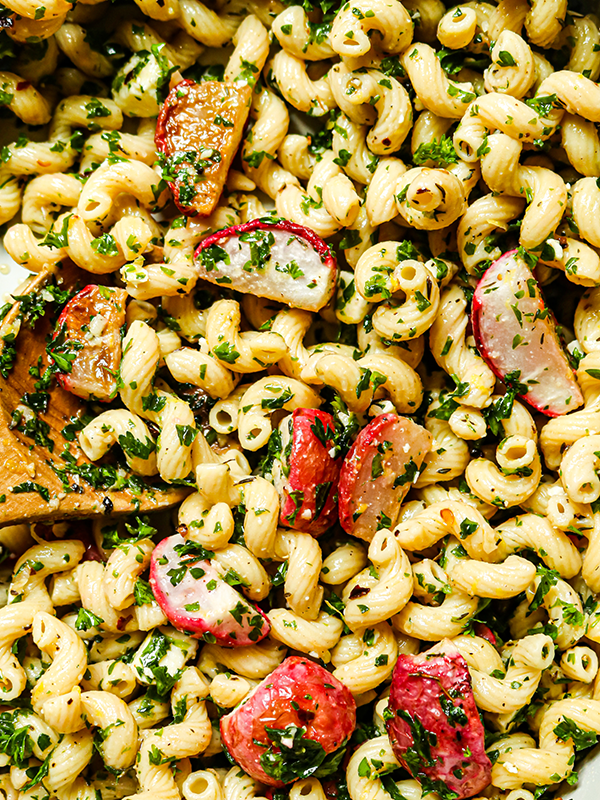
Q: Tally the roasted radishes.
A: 9